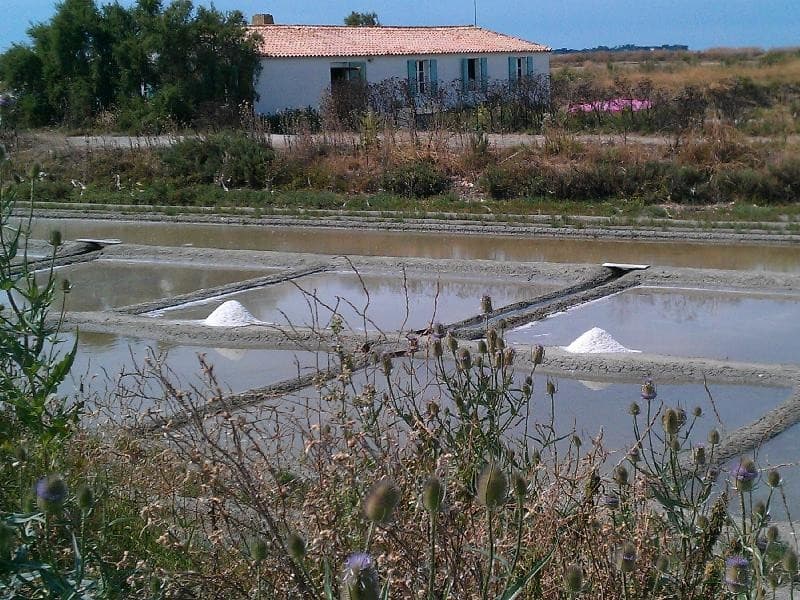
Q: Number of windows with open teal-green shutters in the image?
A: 3